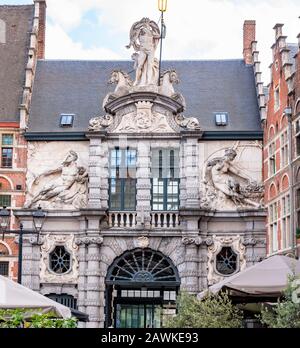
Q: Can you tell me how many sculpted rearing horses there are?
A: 2